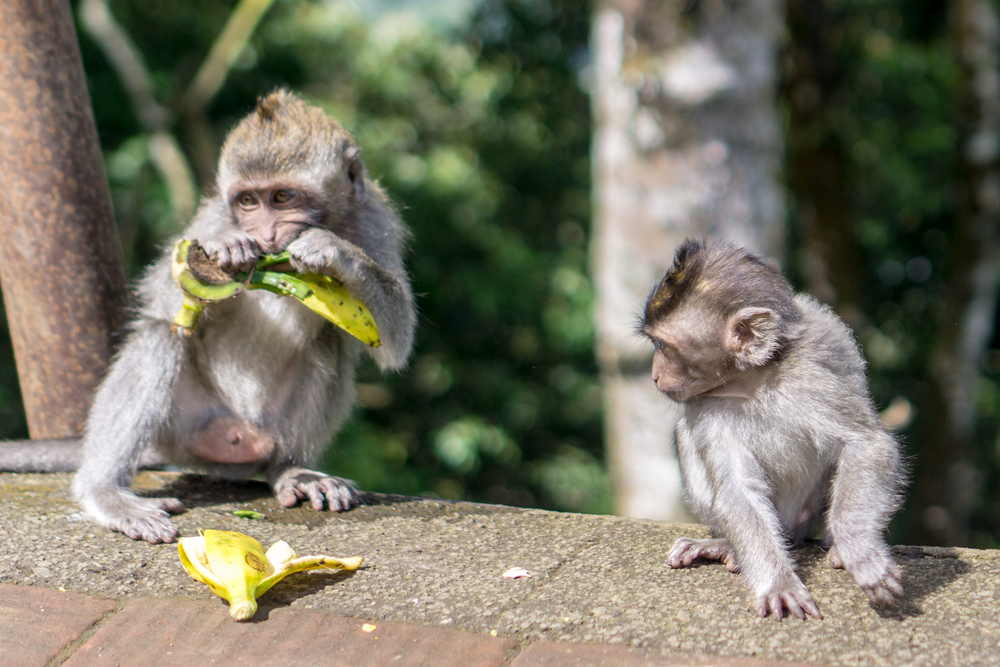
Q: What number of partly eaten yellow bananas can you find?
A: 2